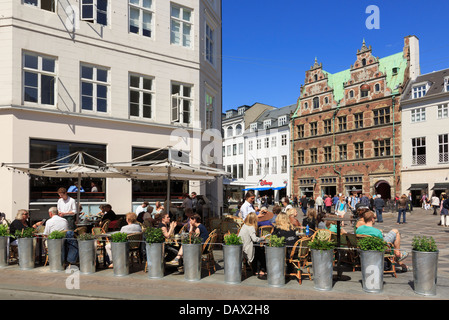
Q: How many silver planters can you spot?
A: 12